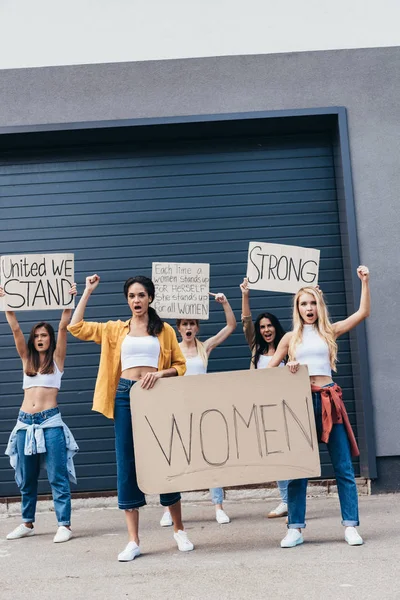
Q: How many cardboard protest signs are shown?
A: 4